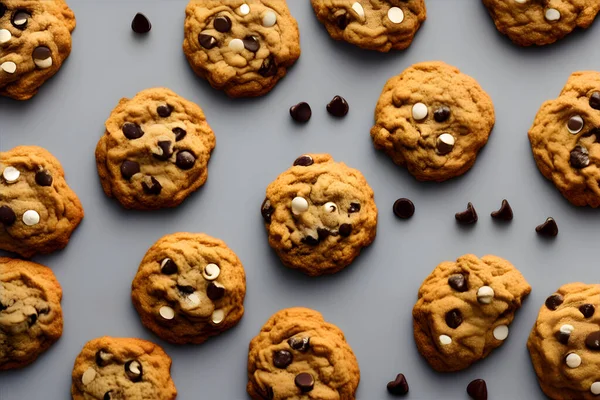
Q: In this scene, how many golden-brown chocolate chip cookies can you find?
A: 15